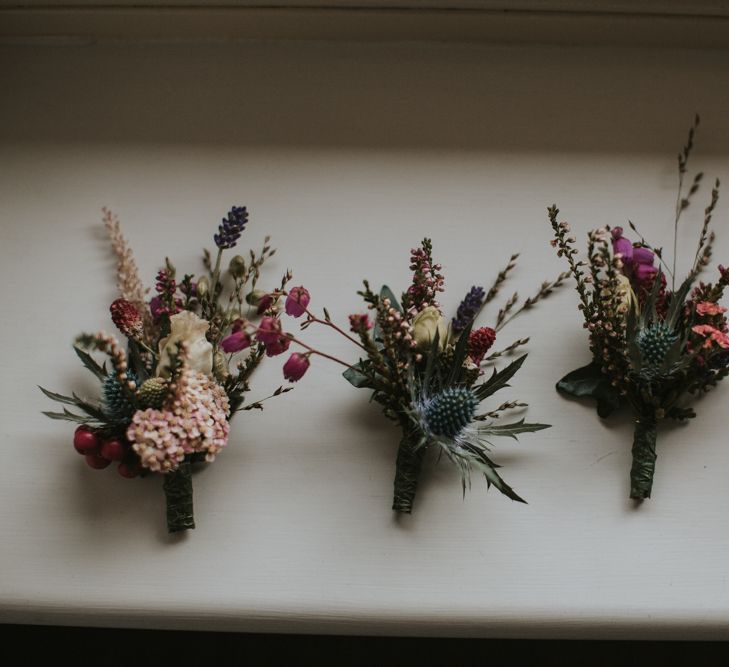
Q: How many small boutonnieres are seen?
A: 3